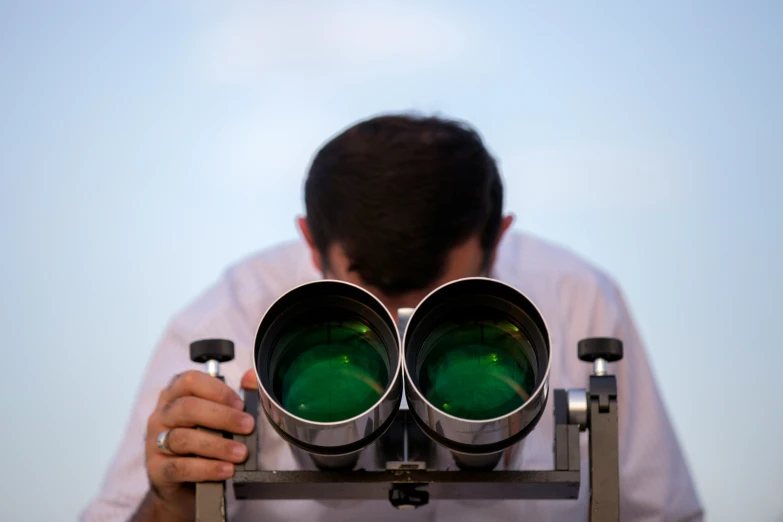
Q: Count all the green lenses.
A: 2